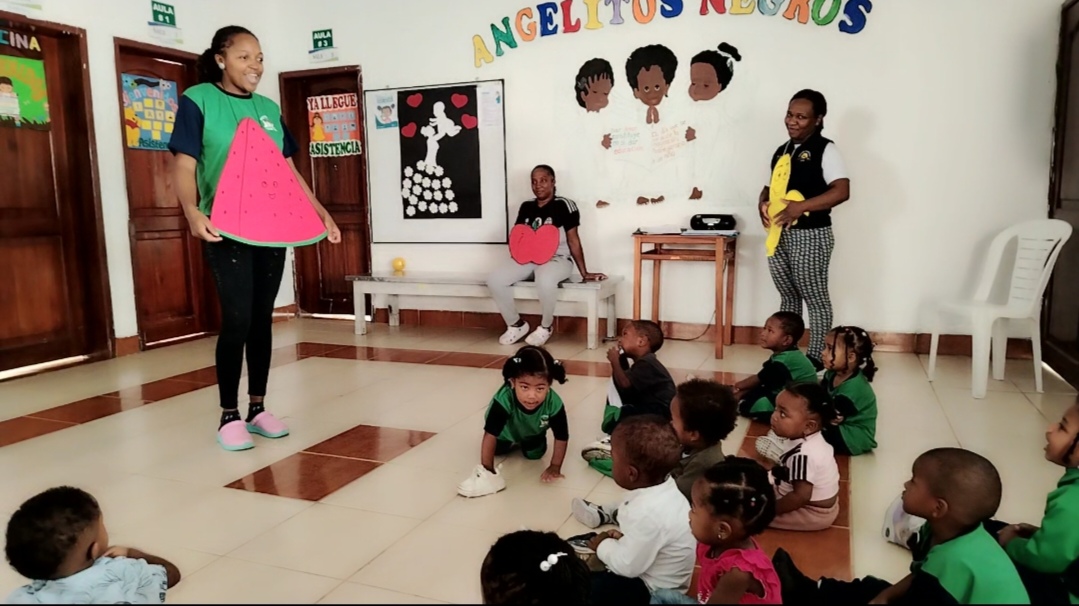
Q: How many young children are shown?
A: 12